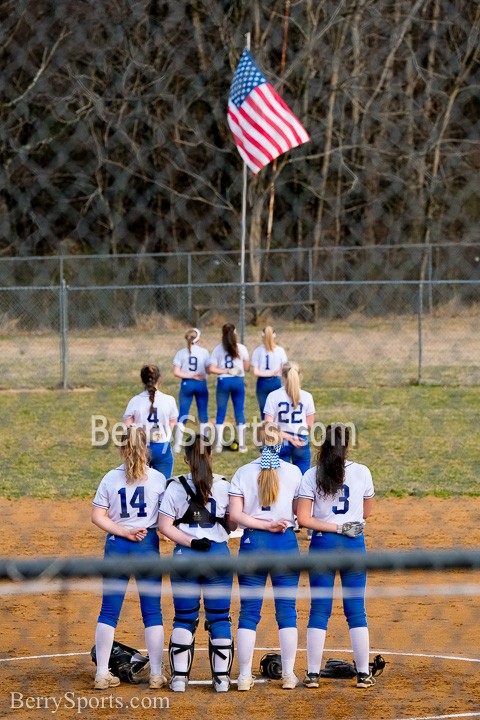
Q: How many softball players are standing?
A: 9